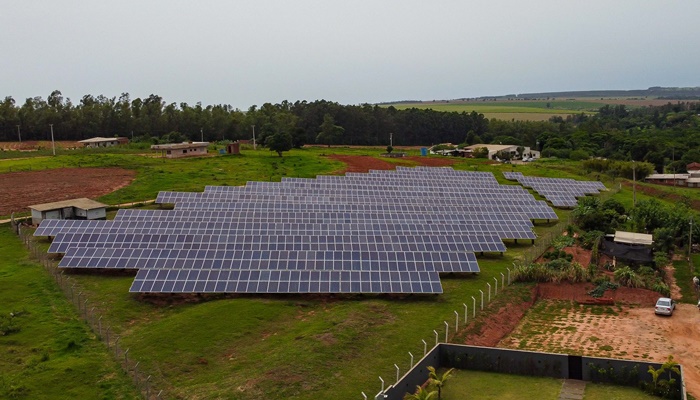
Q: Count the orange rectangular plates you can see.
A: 0